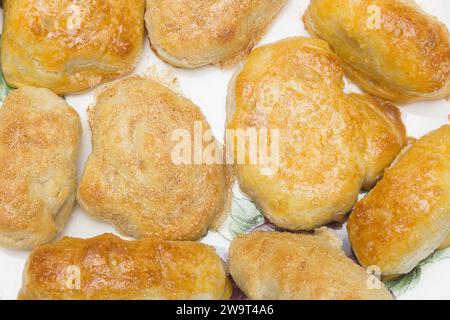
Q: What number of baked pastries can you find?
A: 9